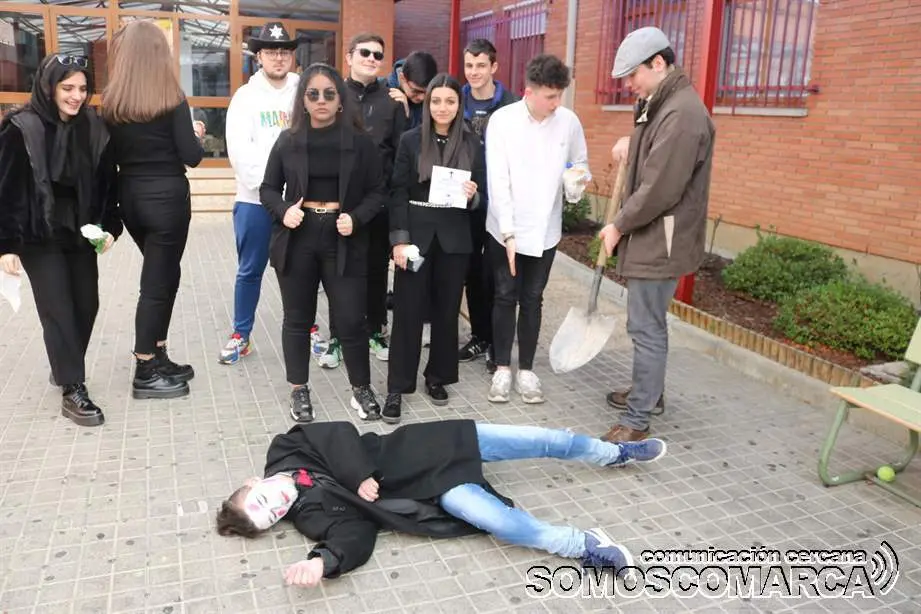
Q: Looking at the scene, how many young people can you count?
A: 11